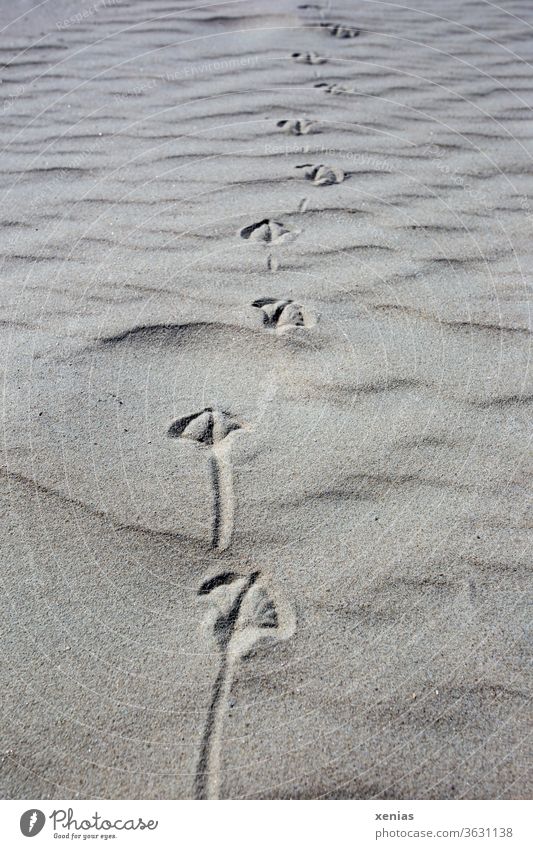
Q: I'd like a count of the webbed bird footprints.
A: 10